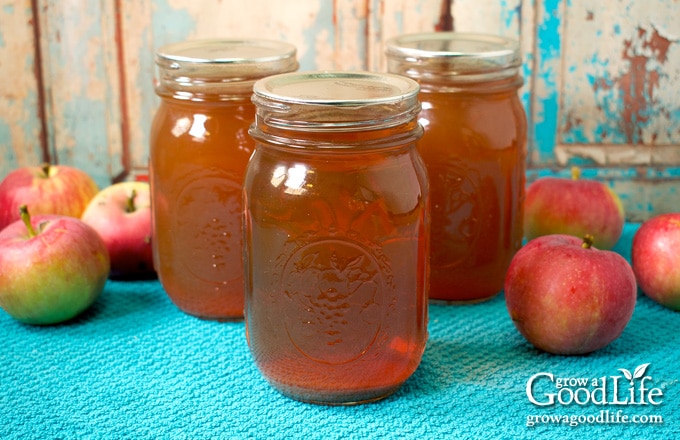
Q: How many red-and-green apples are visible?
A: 6